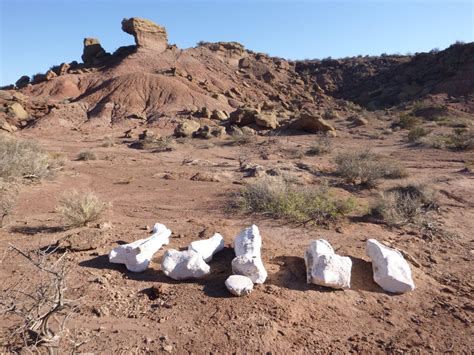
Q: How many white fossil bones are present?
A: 7